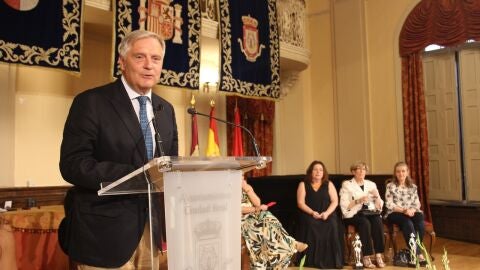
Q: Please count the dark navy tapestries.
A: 3